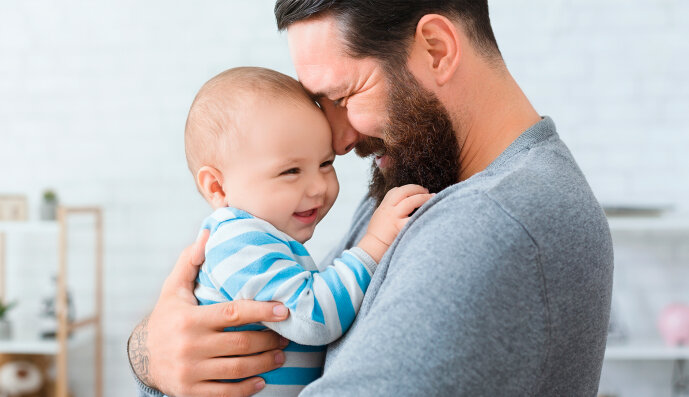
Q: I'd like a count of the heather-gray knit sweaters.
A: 1